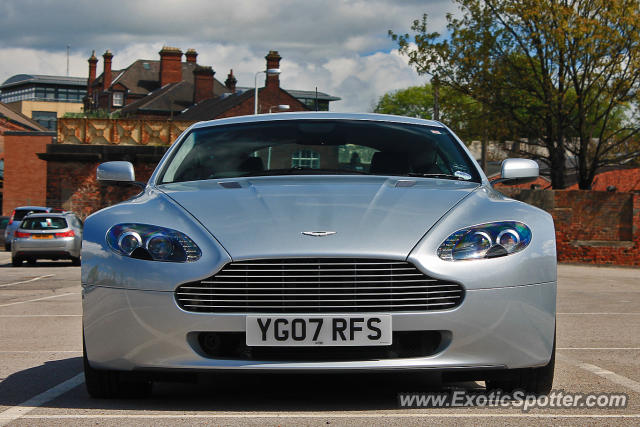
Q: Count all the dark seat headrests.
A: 2